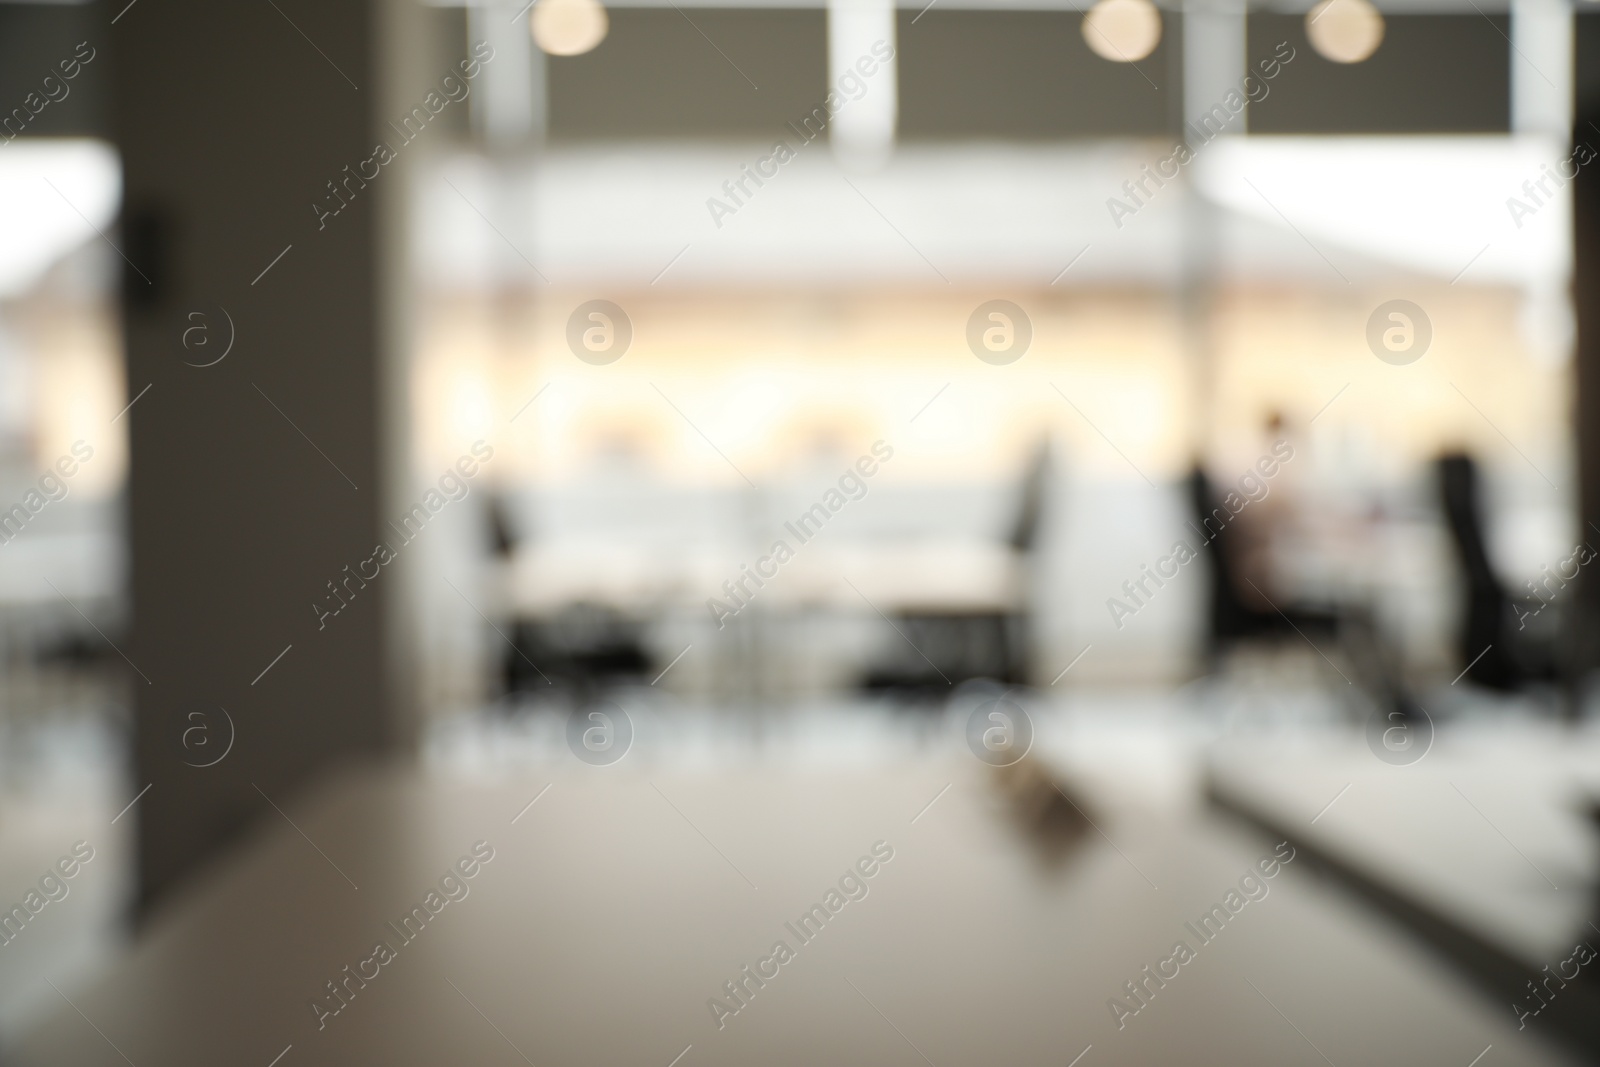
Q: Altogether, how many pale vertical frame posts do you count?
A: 4